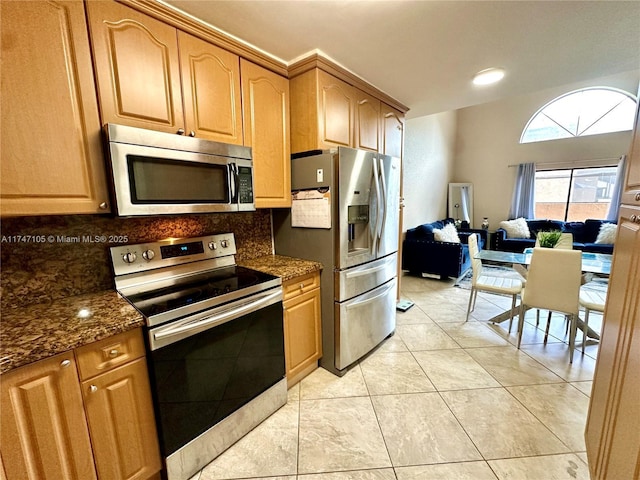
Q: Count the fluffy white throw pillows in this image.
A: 3